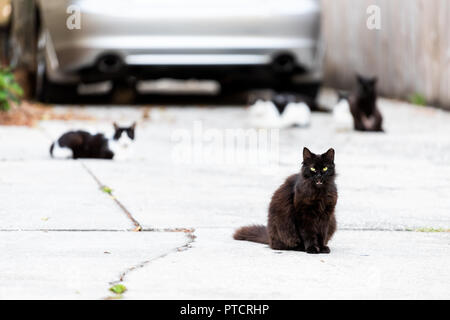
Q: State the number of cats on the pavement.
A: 5